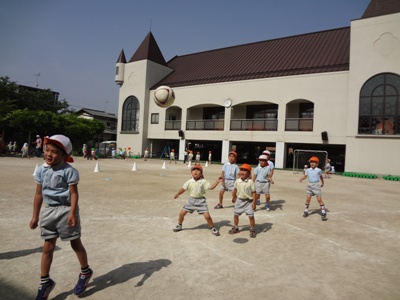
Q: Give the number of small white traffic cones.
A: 6